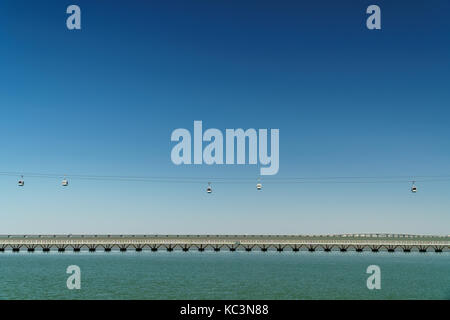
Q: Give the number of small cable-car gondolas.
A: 5